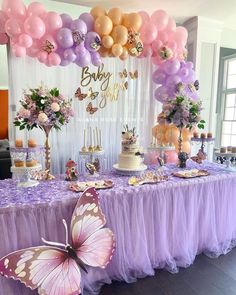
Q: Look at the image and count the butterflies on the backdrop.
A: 6